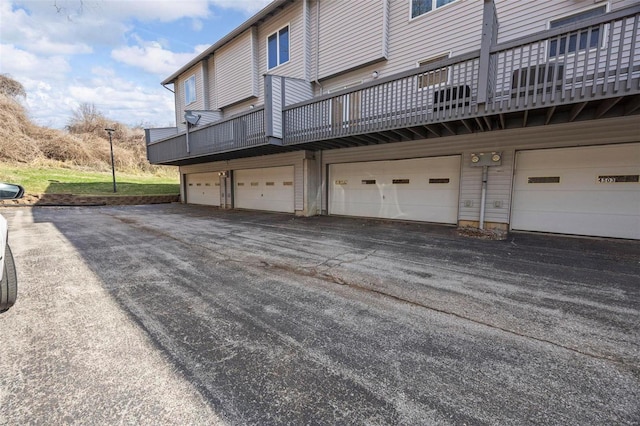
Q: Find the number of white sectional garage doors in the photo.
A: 4